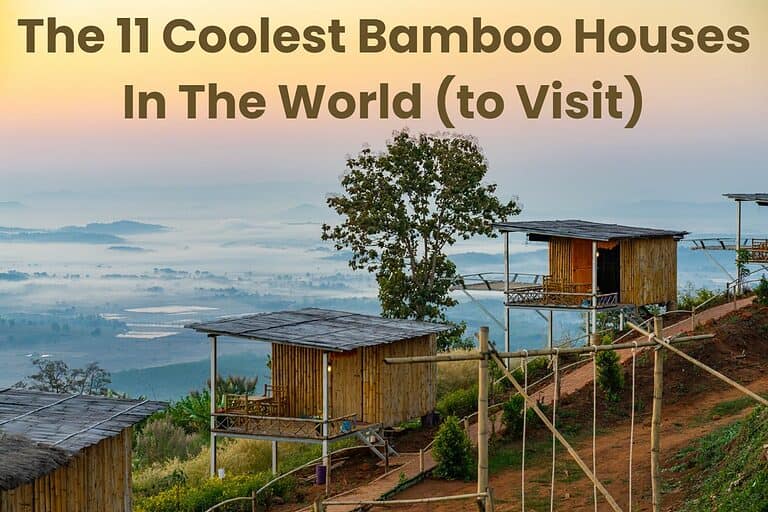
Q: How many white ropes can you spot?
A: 4